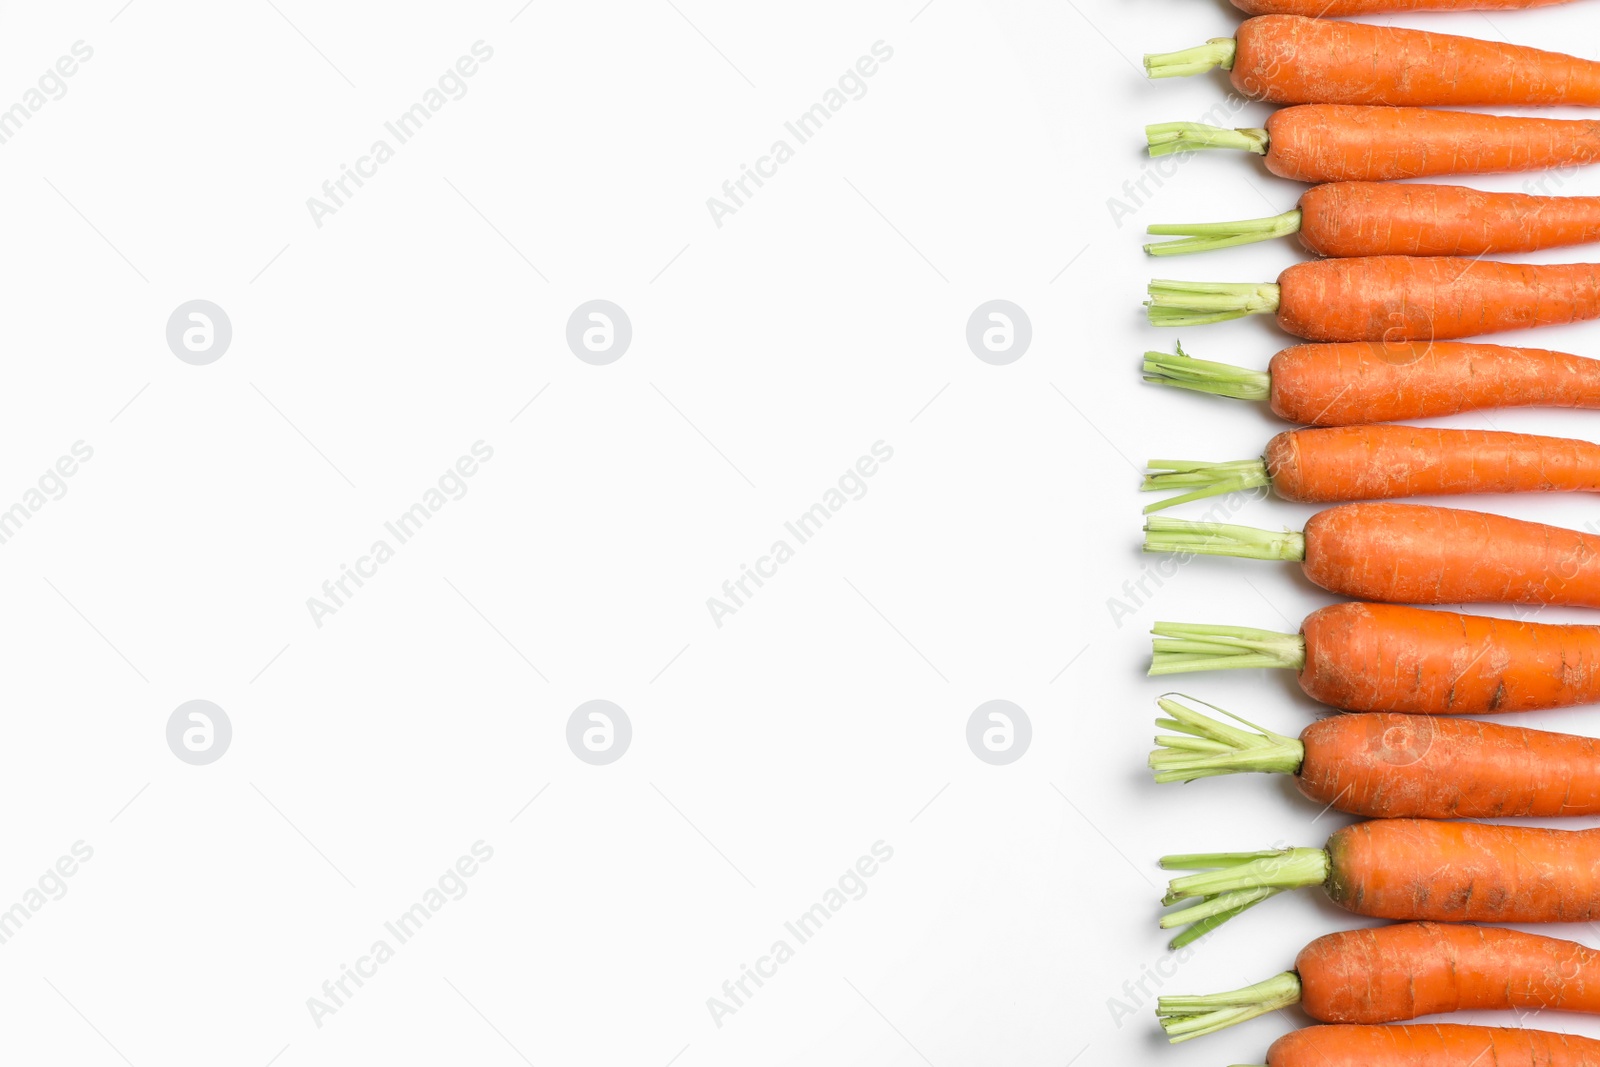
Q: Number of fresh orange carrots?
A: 13